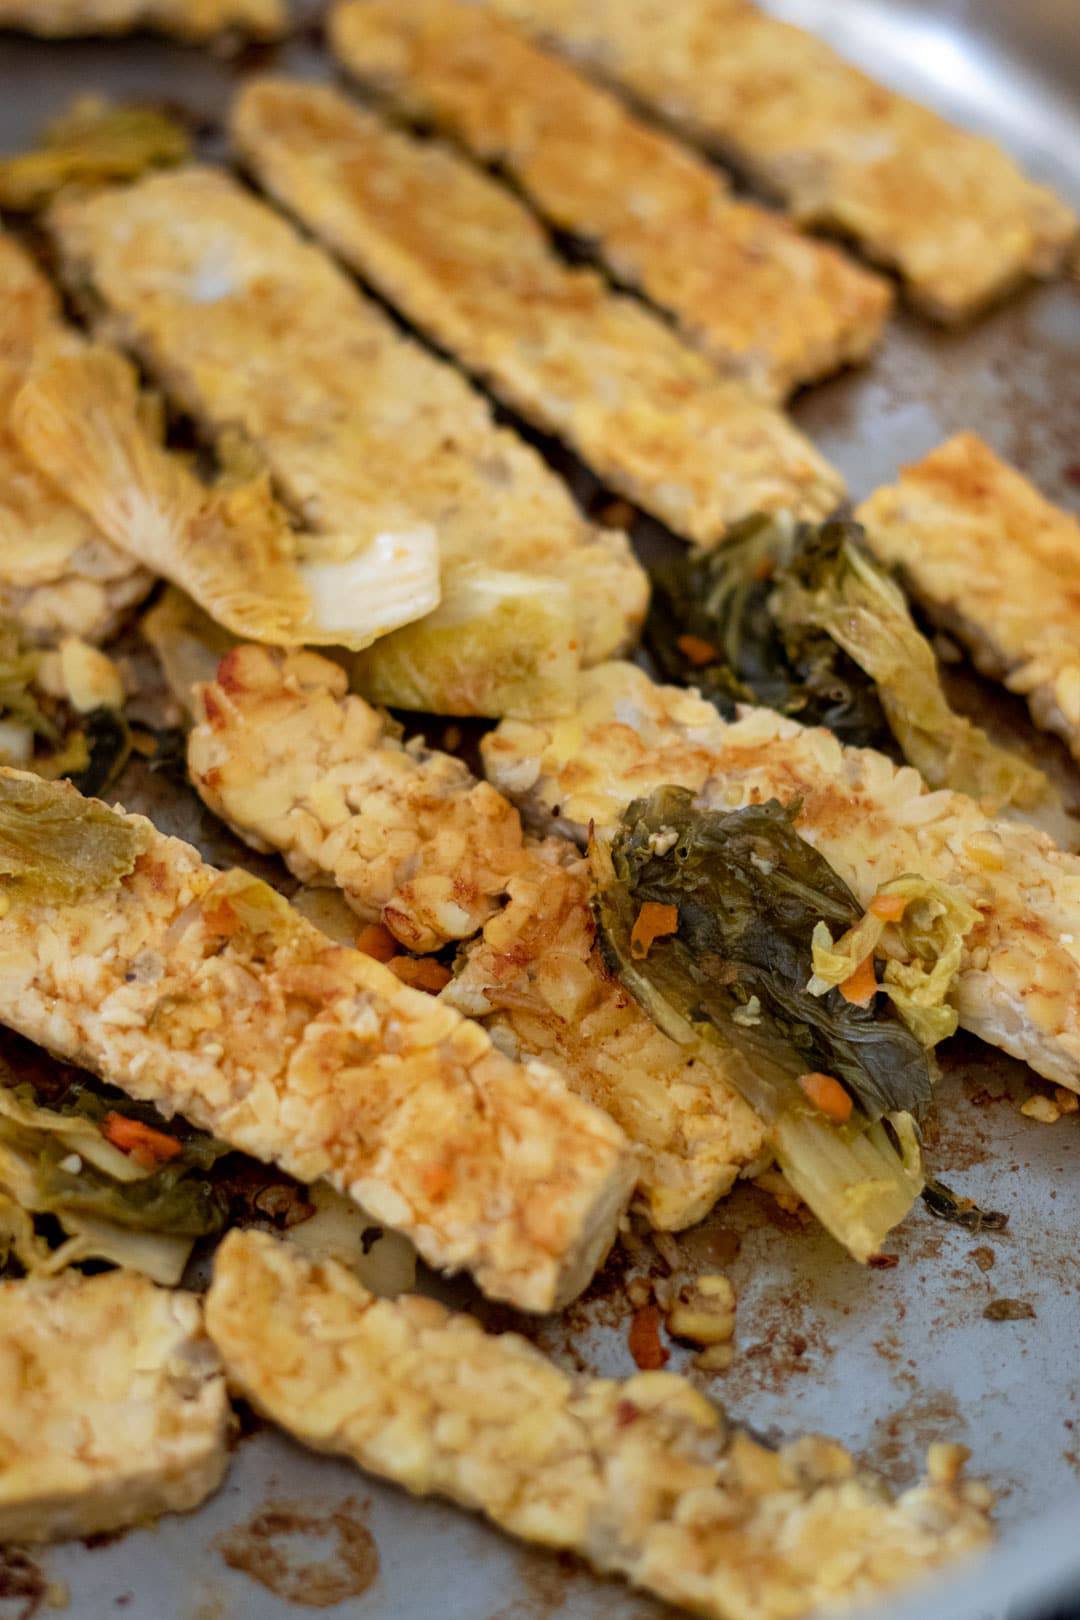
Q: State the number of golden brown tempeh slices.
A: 12